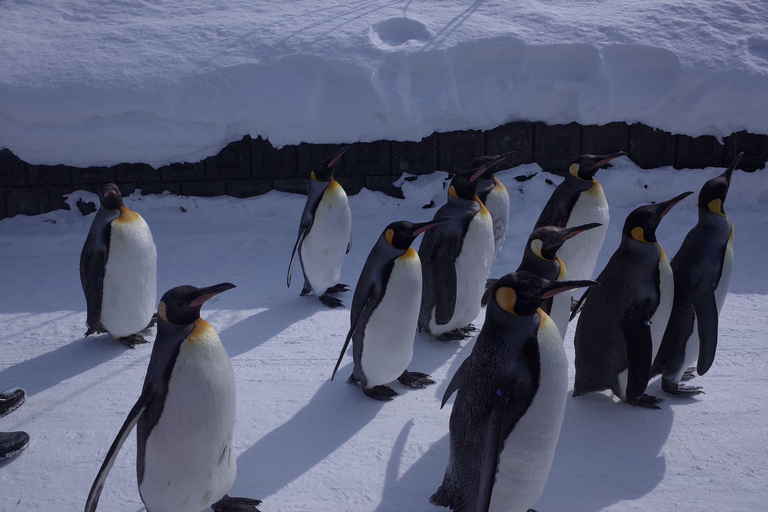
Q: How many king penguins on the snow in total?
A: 11